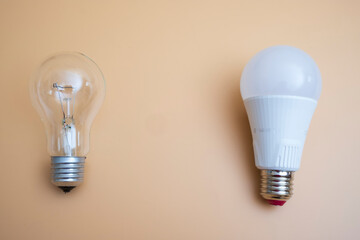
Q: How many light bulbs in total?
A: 2